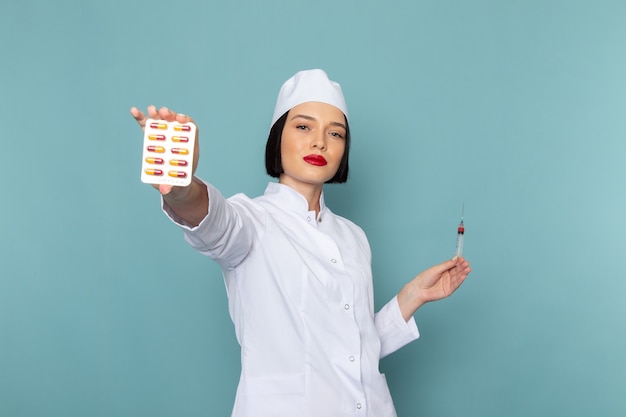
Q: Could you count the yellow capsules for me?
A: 10